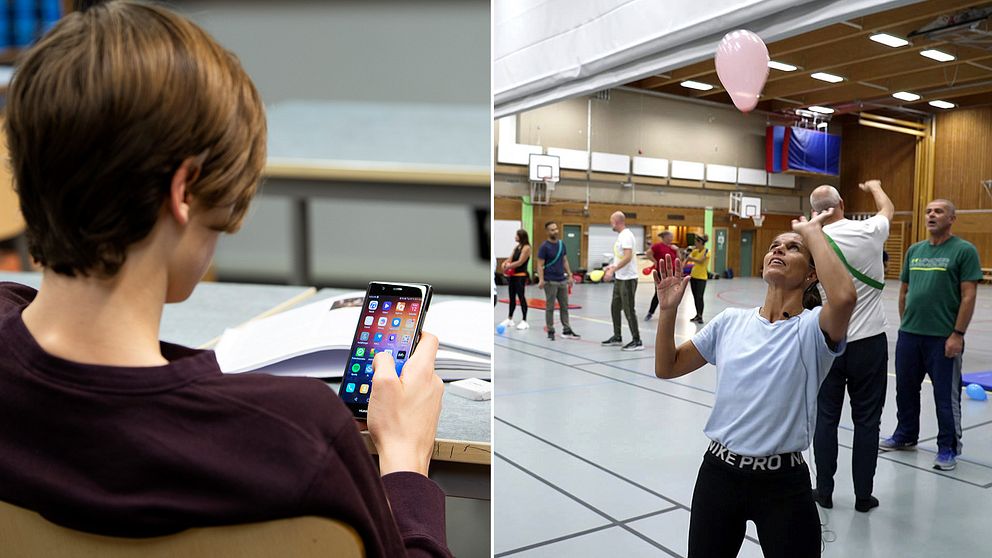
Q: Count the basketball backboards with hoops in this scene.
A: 2